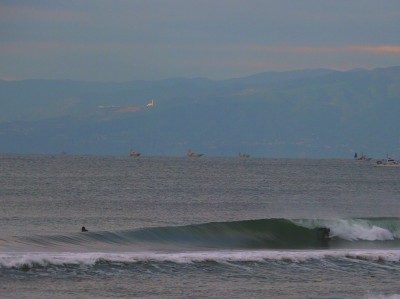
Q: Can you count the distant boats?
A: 5